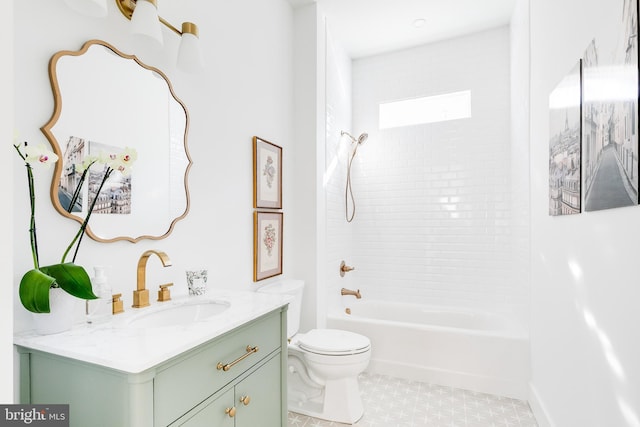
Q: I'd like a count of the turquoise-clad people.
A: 0